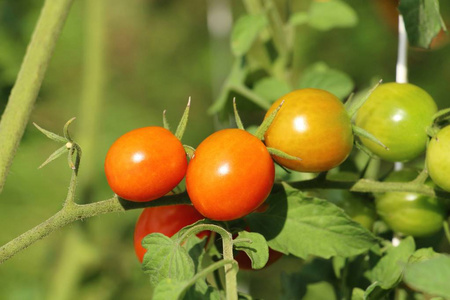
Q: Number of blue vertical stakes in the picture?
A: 0